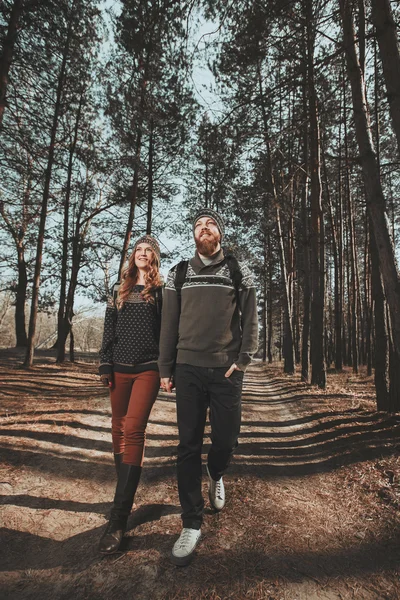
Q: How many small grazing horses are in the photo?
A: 0